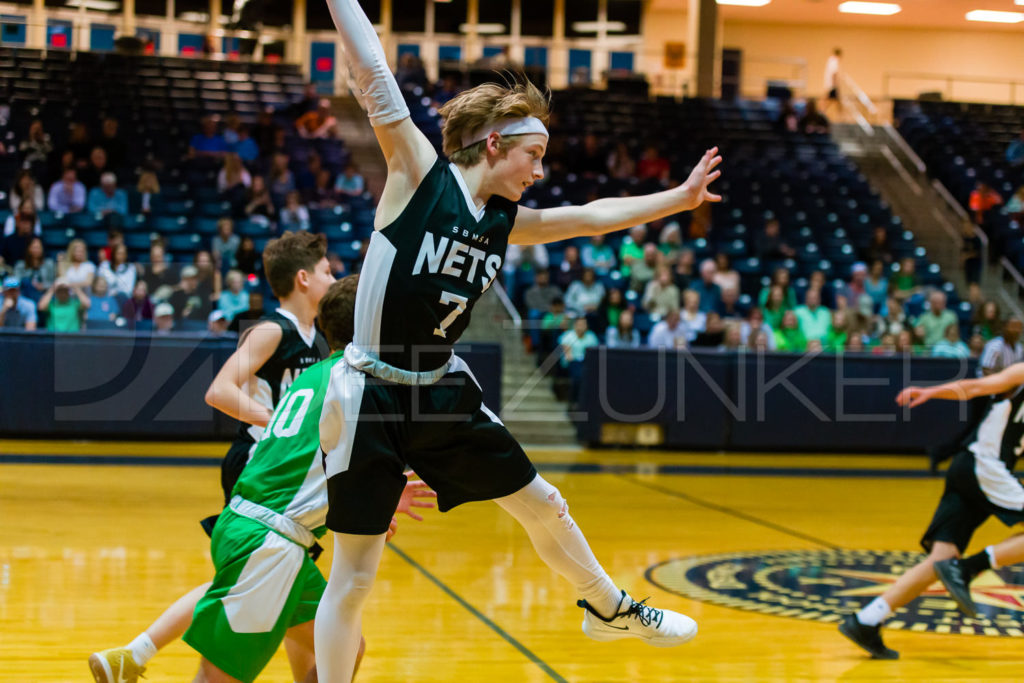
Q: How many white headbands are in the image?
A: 1